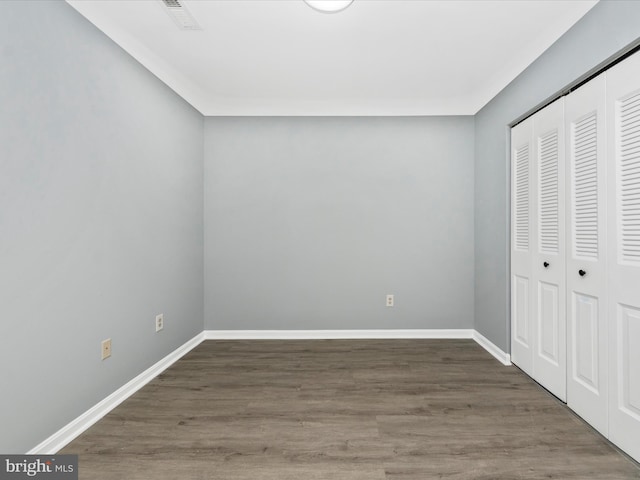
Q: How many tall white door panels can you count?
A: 4